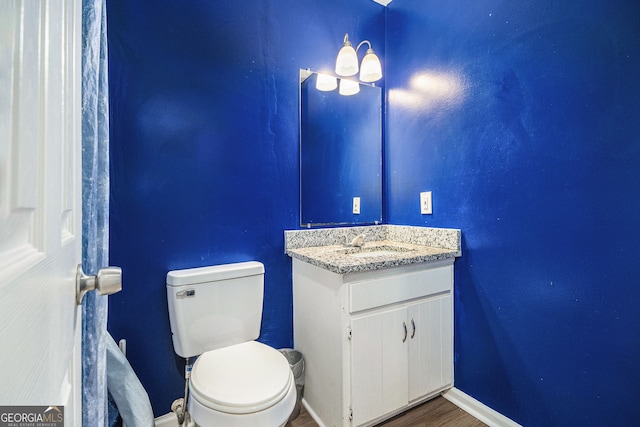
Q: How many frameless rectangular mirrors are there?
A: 1